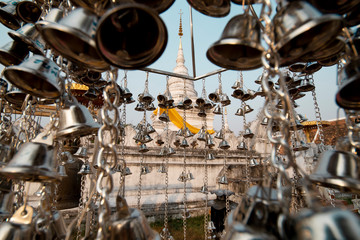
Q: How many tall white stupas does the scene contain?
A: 1